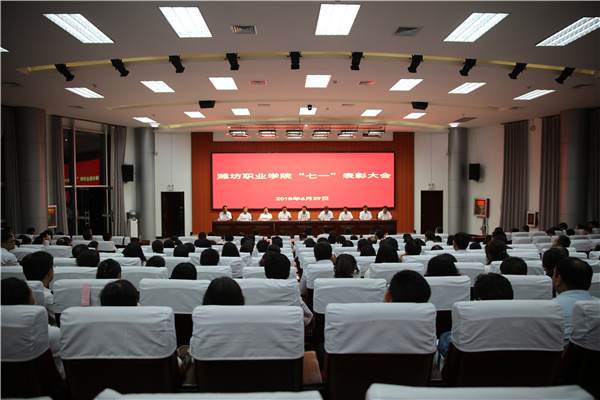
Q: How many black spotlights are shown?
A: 10